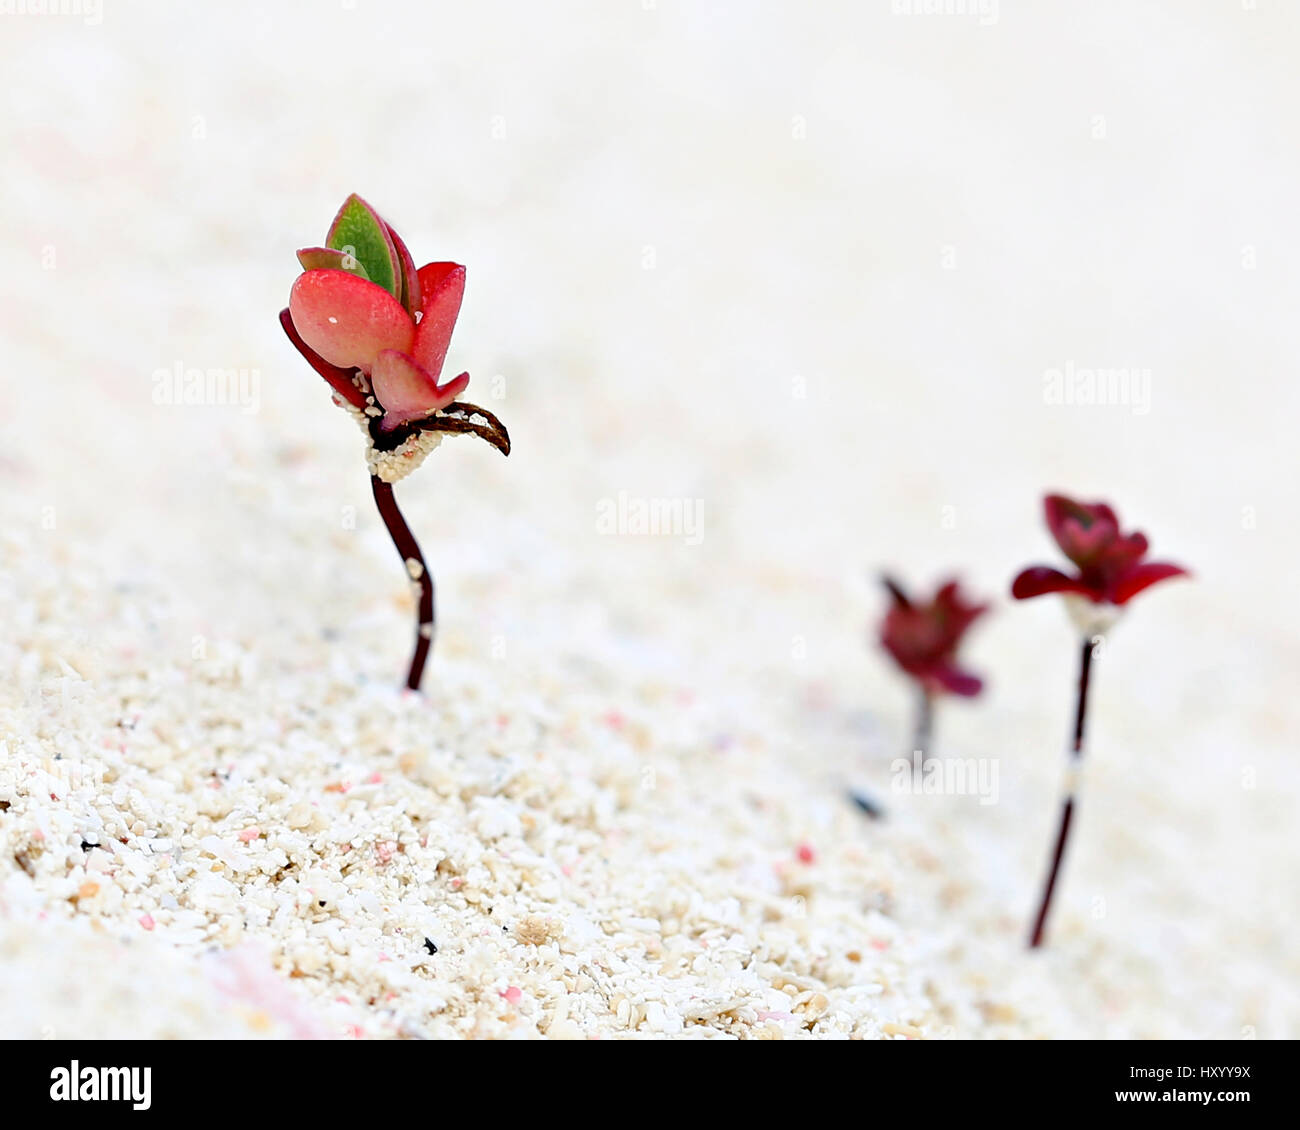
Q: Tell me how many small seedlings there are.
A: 3